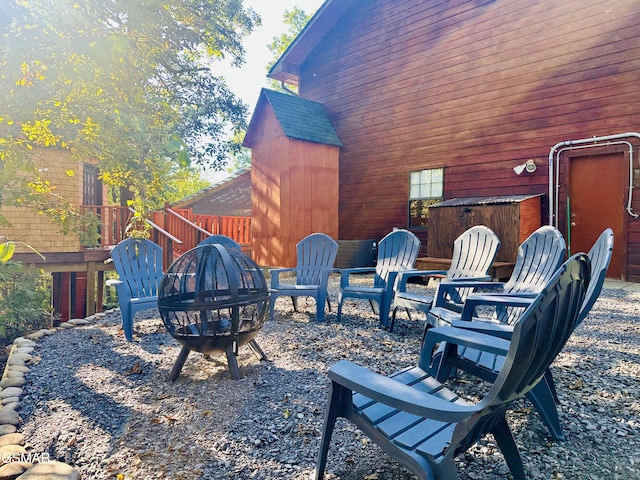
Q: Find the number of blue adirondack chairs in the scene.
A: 8